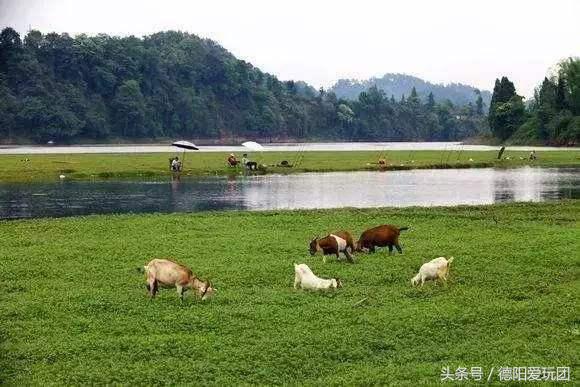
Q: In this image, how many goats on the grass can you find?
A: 5